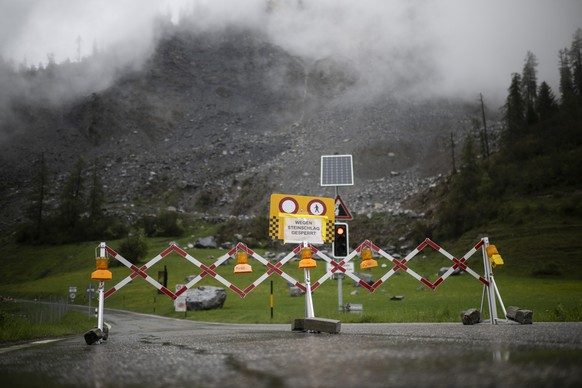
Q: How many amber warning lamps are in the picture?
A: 5